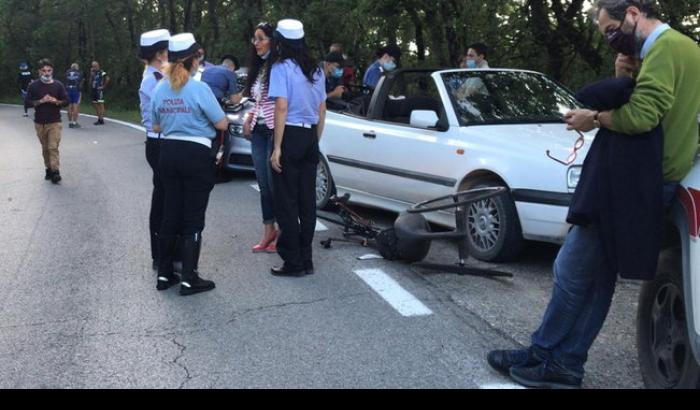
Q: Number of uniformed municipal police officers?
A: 3